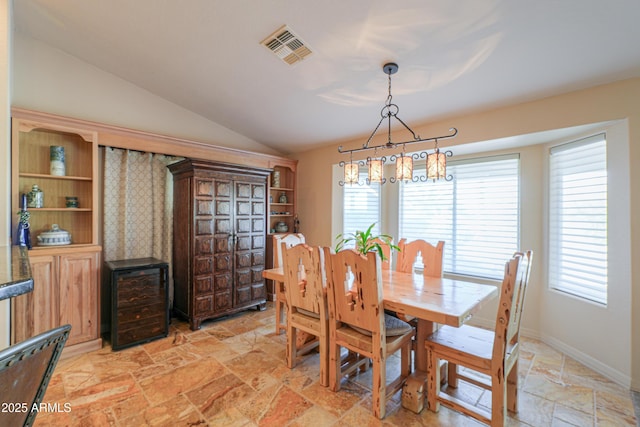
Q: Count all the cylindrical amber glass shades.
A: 4